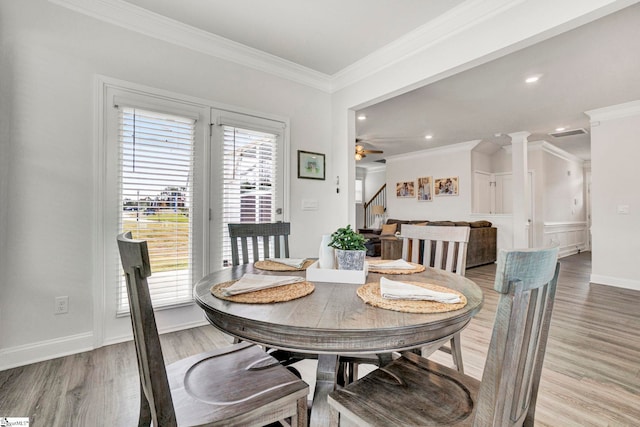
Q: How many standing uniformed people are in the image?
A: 0